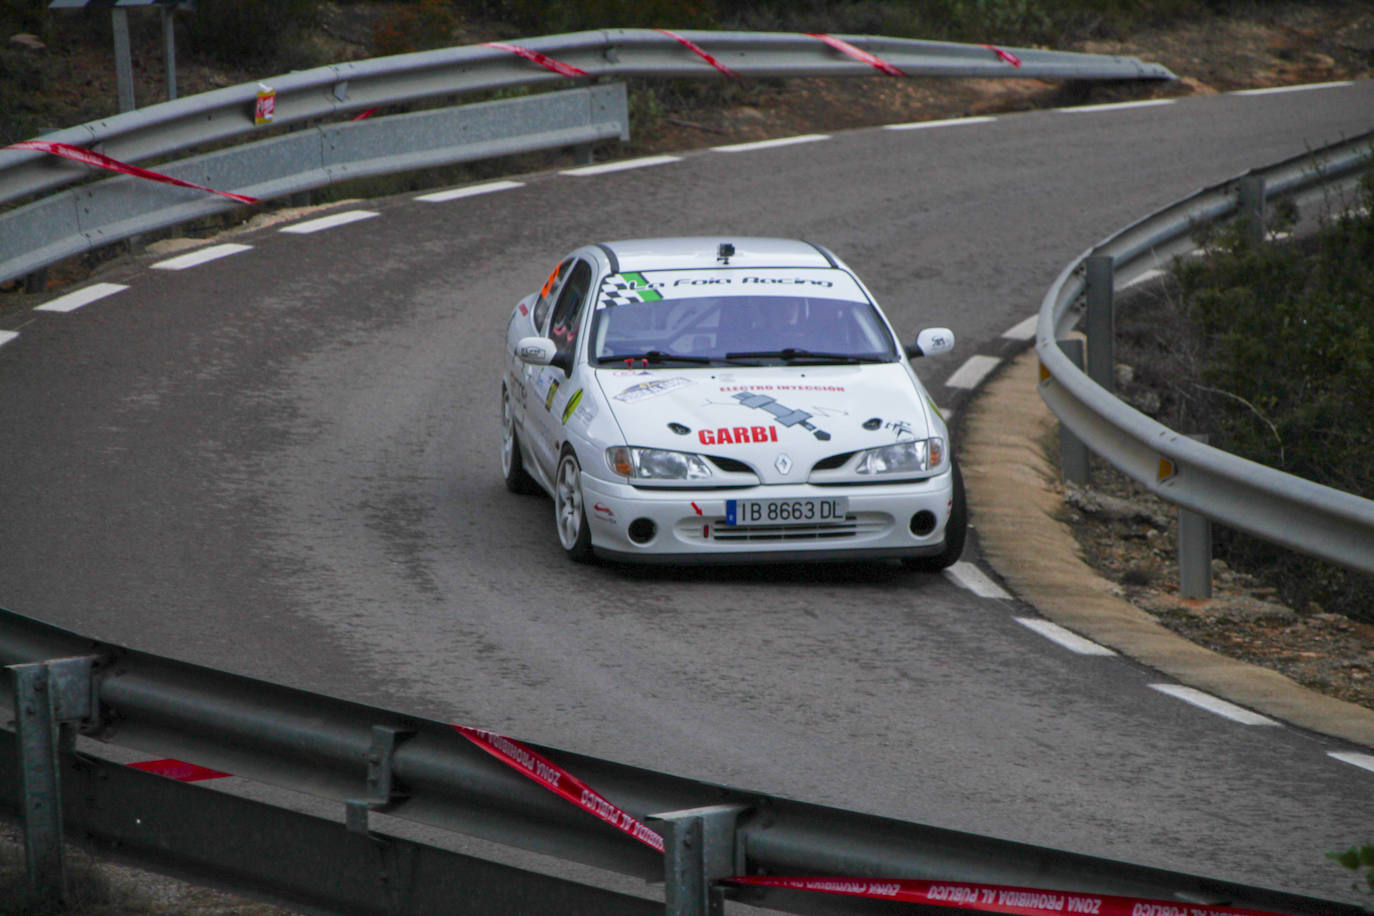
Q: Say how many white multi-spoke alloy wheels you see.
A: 2